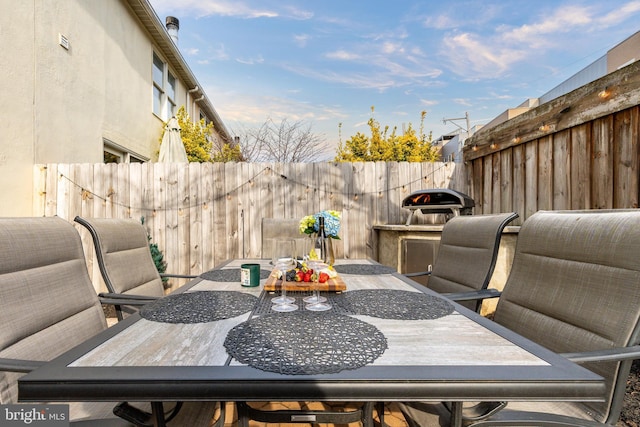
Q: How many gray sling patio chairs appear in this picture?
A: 5